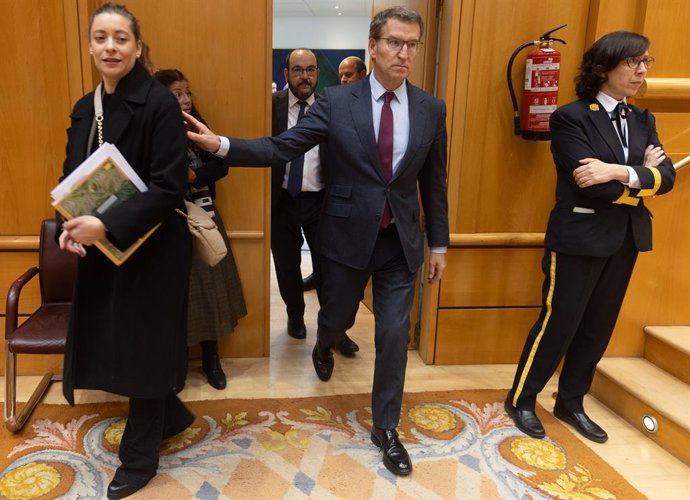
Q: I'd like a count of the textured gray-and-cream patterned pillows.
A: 0